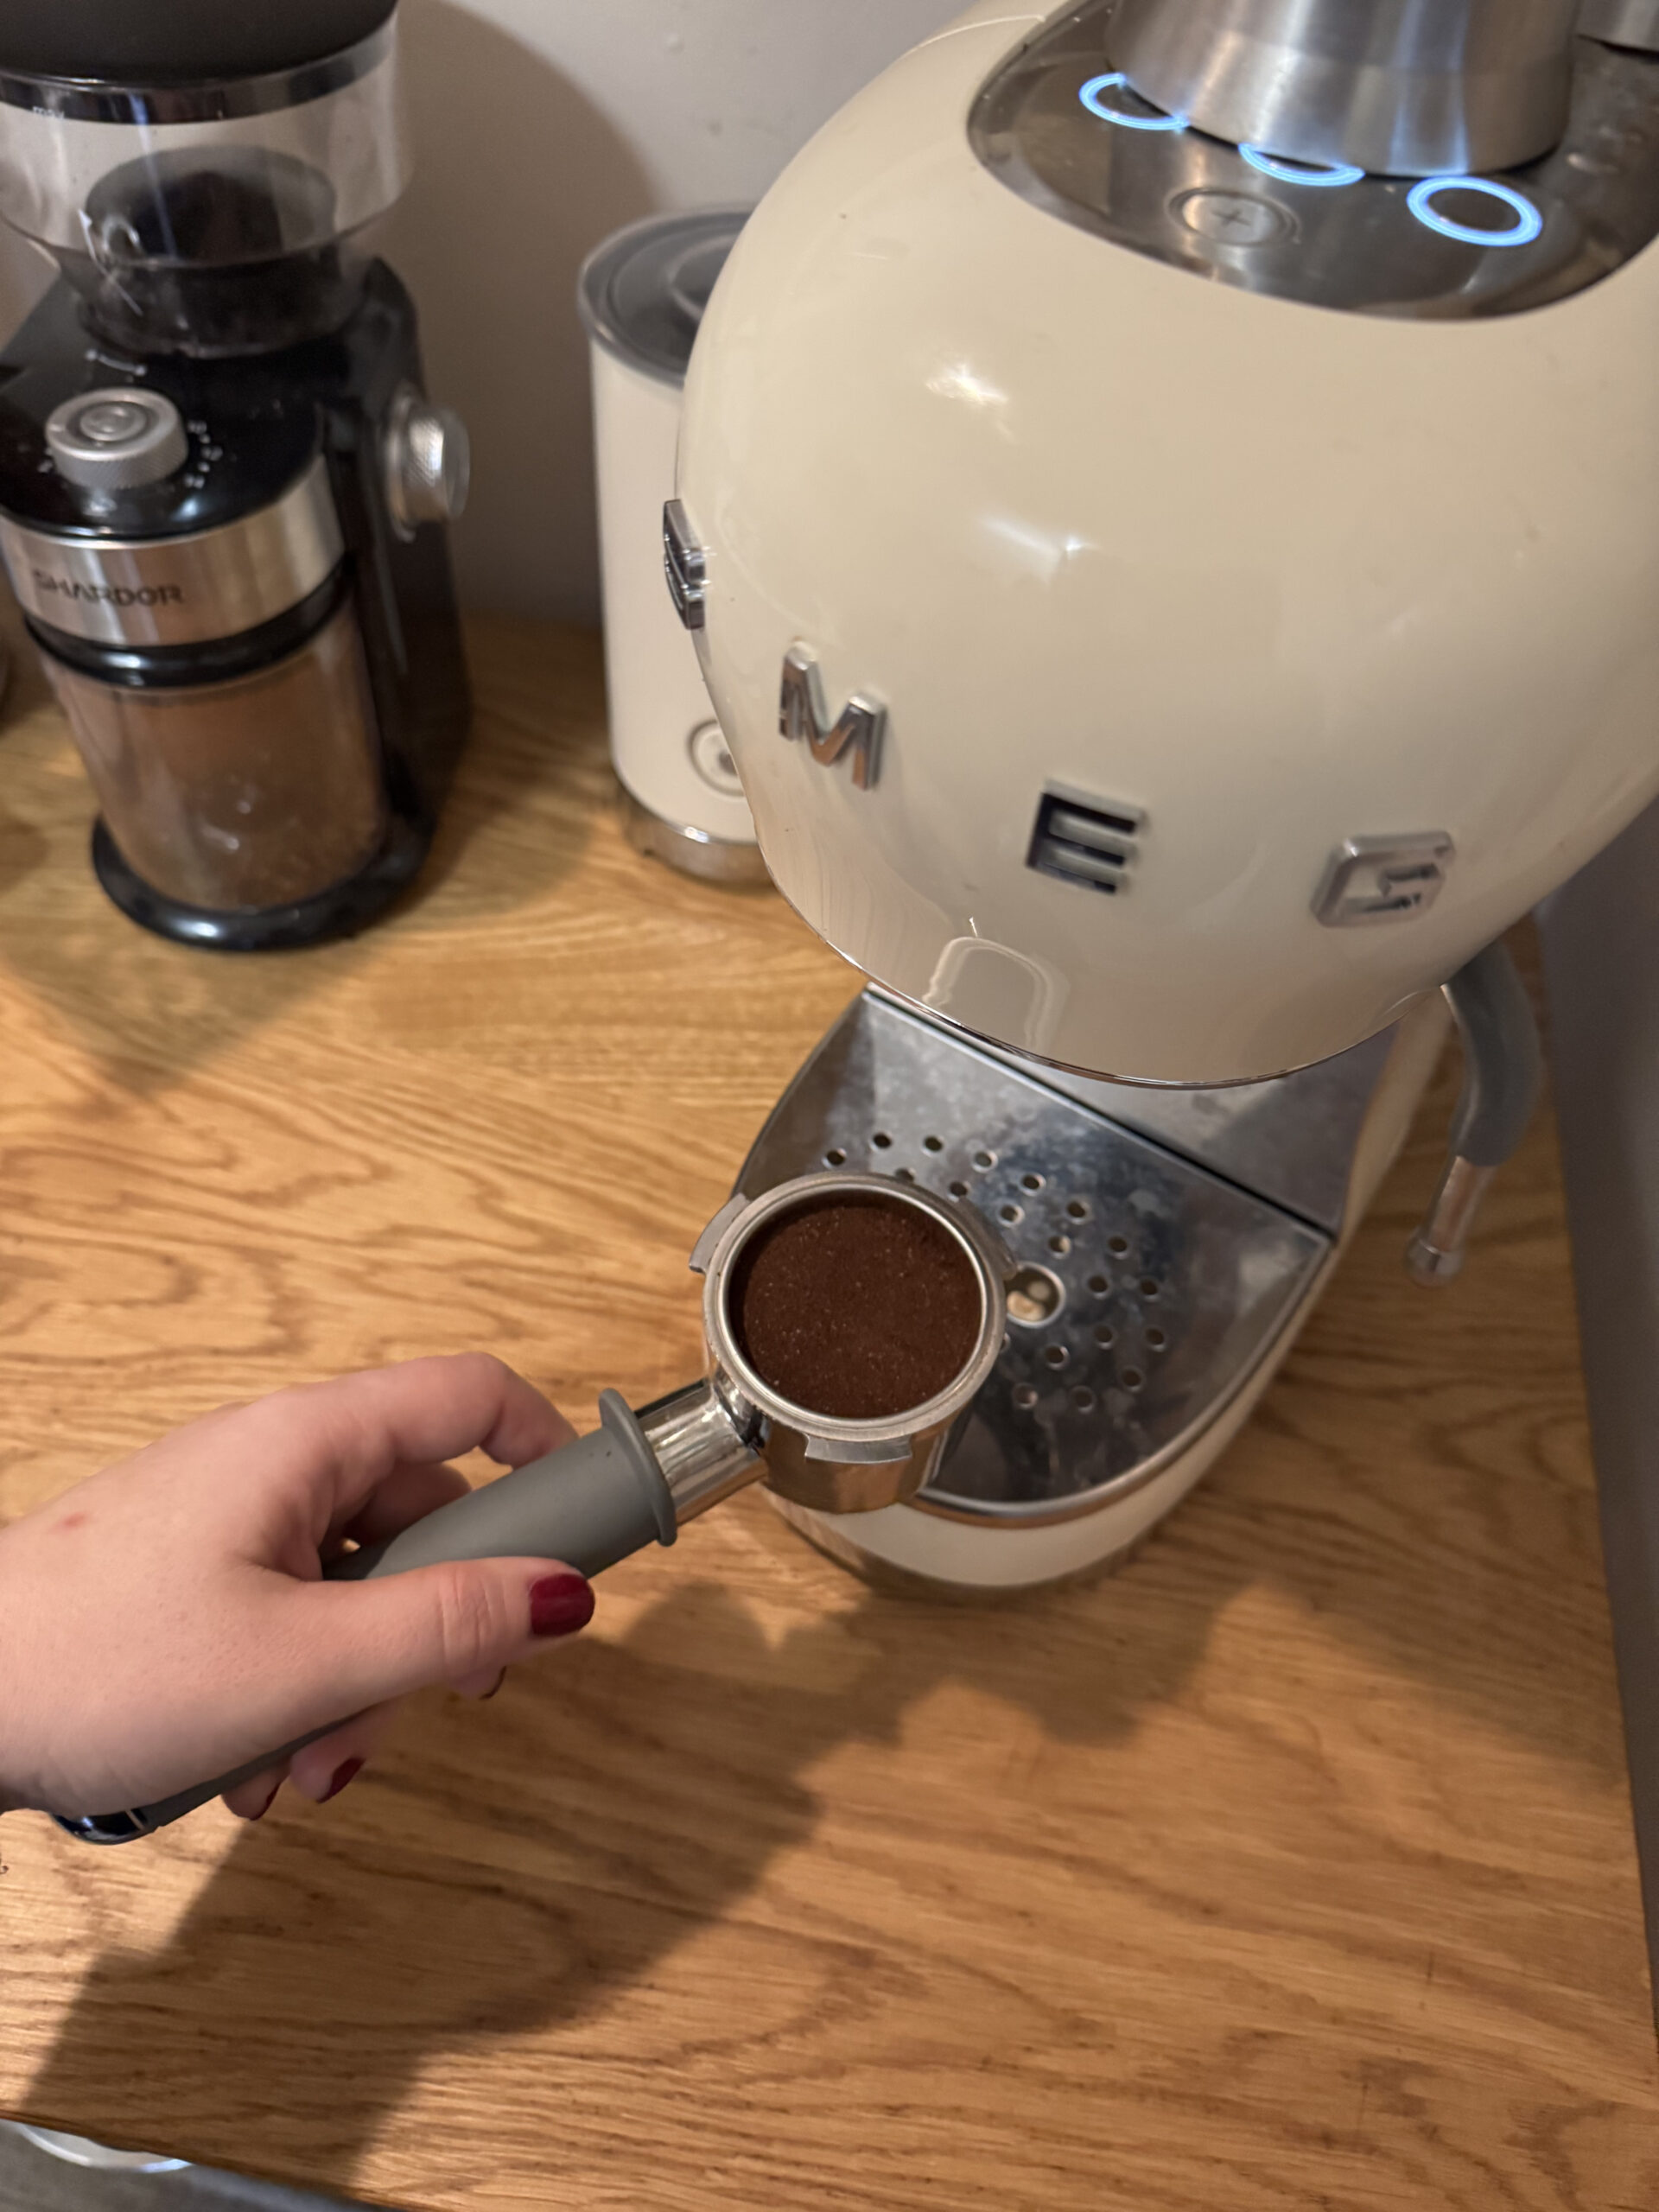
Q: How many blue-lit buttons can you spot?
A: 3